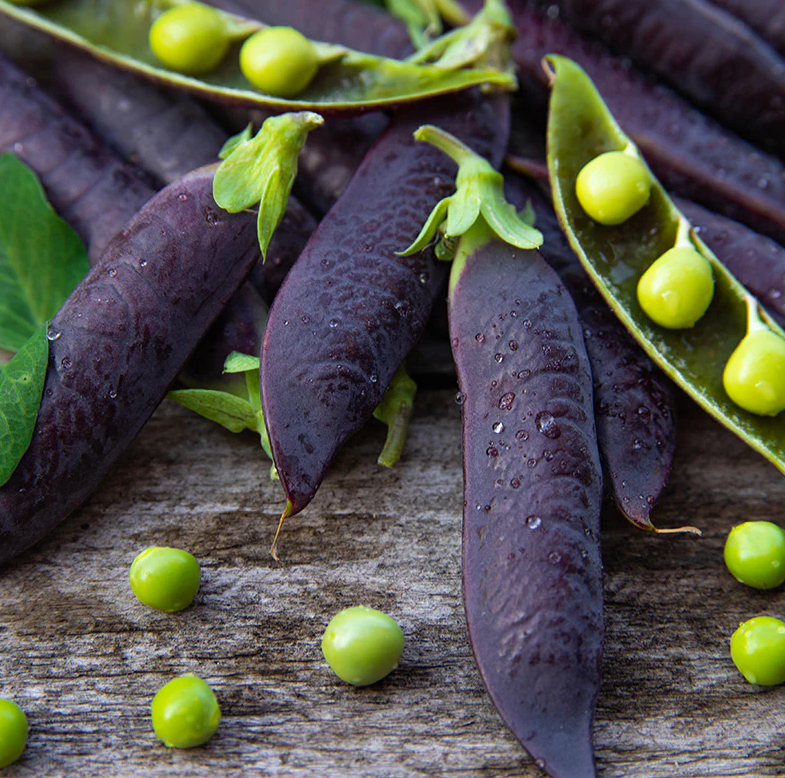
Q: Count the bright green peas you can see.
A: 11